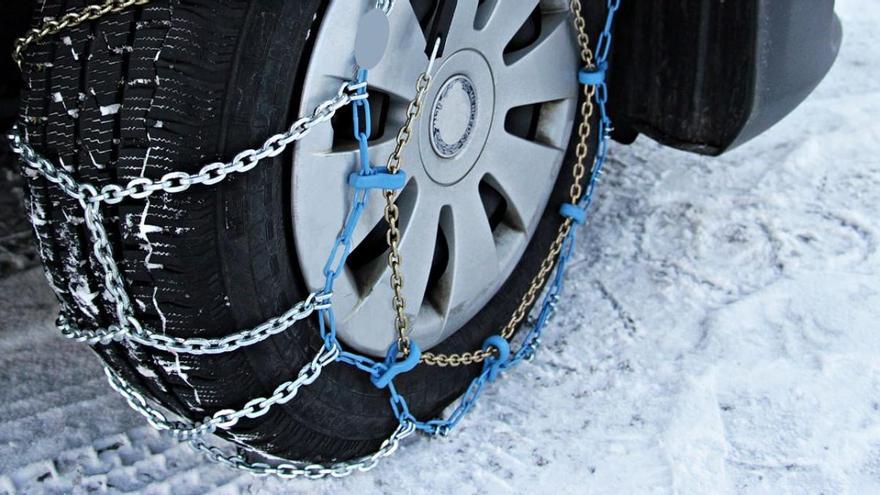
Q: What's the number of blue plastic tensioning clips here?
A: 5